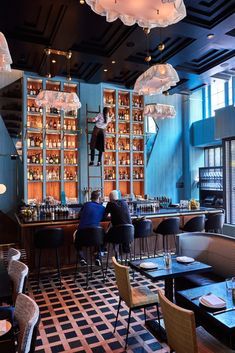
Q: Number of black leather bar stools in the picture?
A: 7